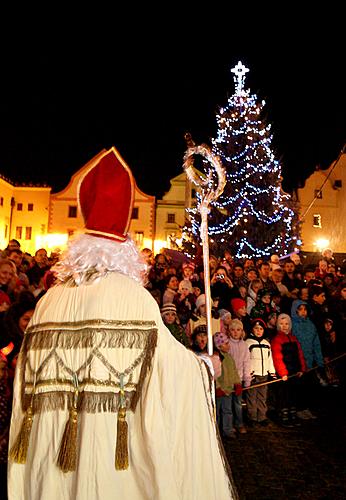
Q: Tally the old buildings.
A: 4